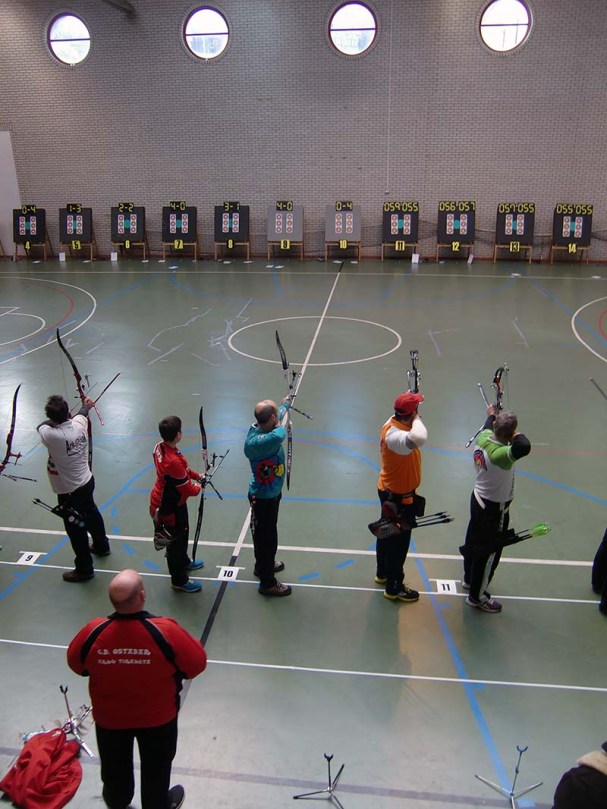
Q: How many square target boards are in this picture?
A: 11